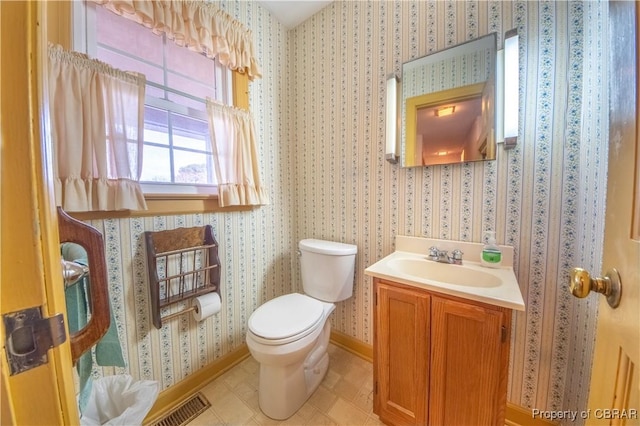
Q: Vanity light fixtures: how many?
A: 2